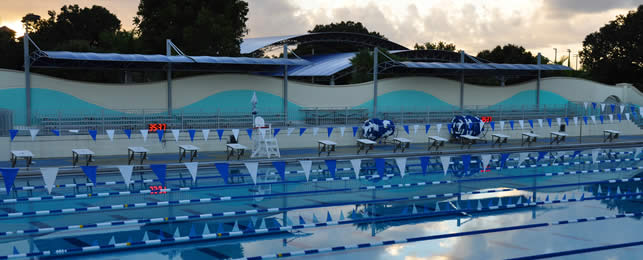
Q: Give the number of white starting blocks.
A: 14